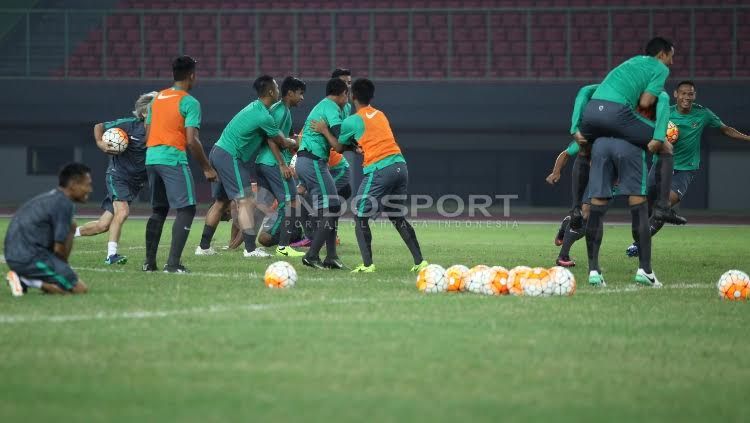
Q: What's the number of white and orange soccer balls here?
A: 11